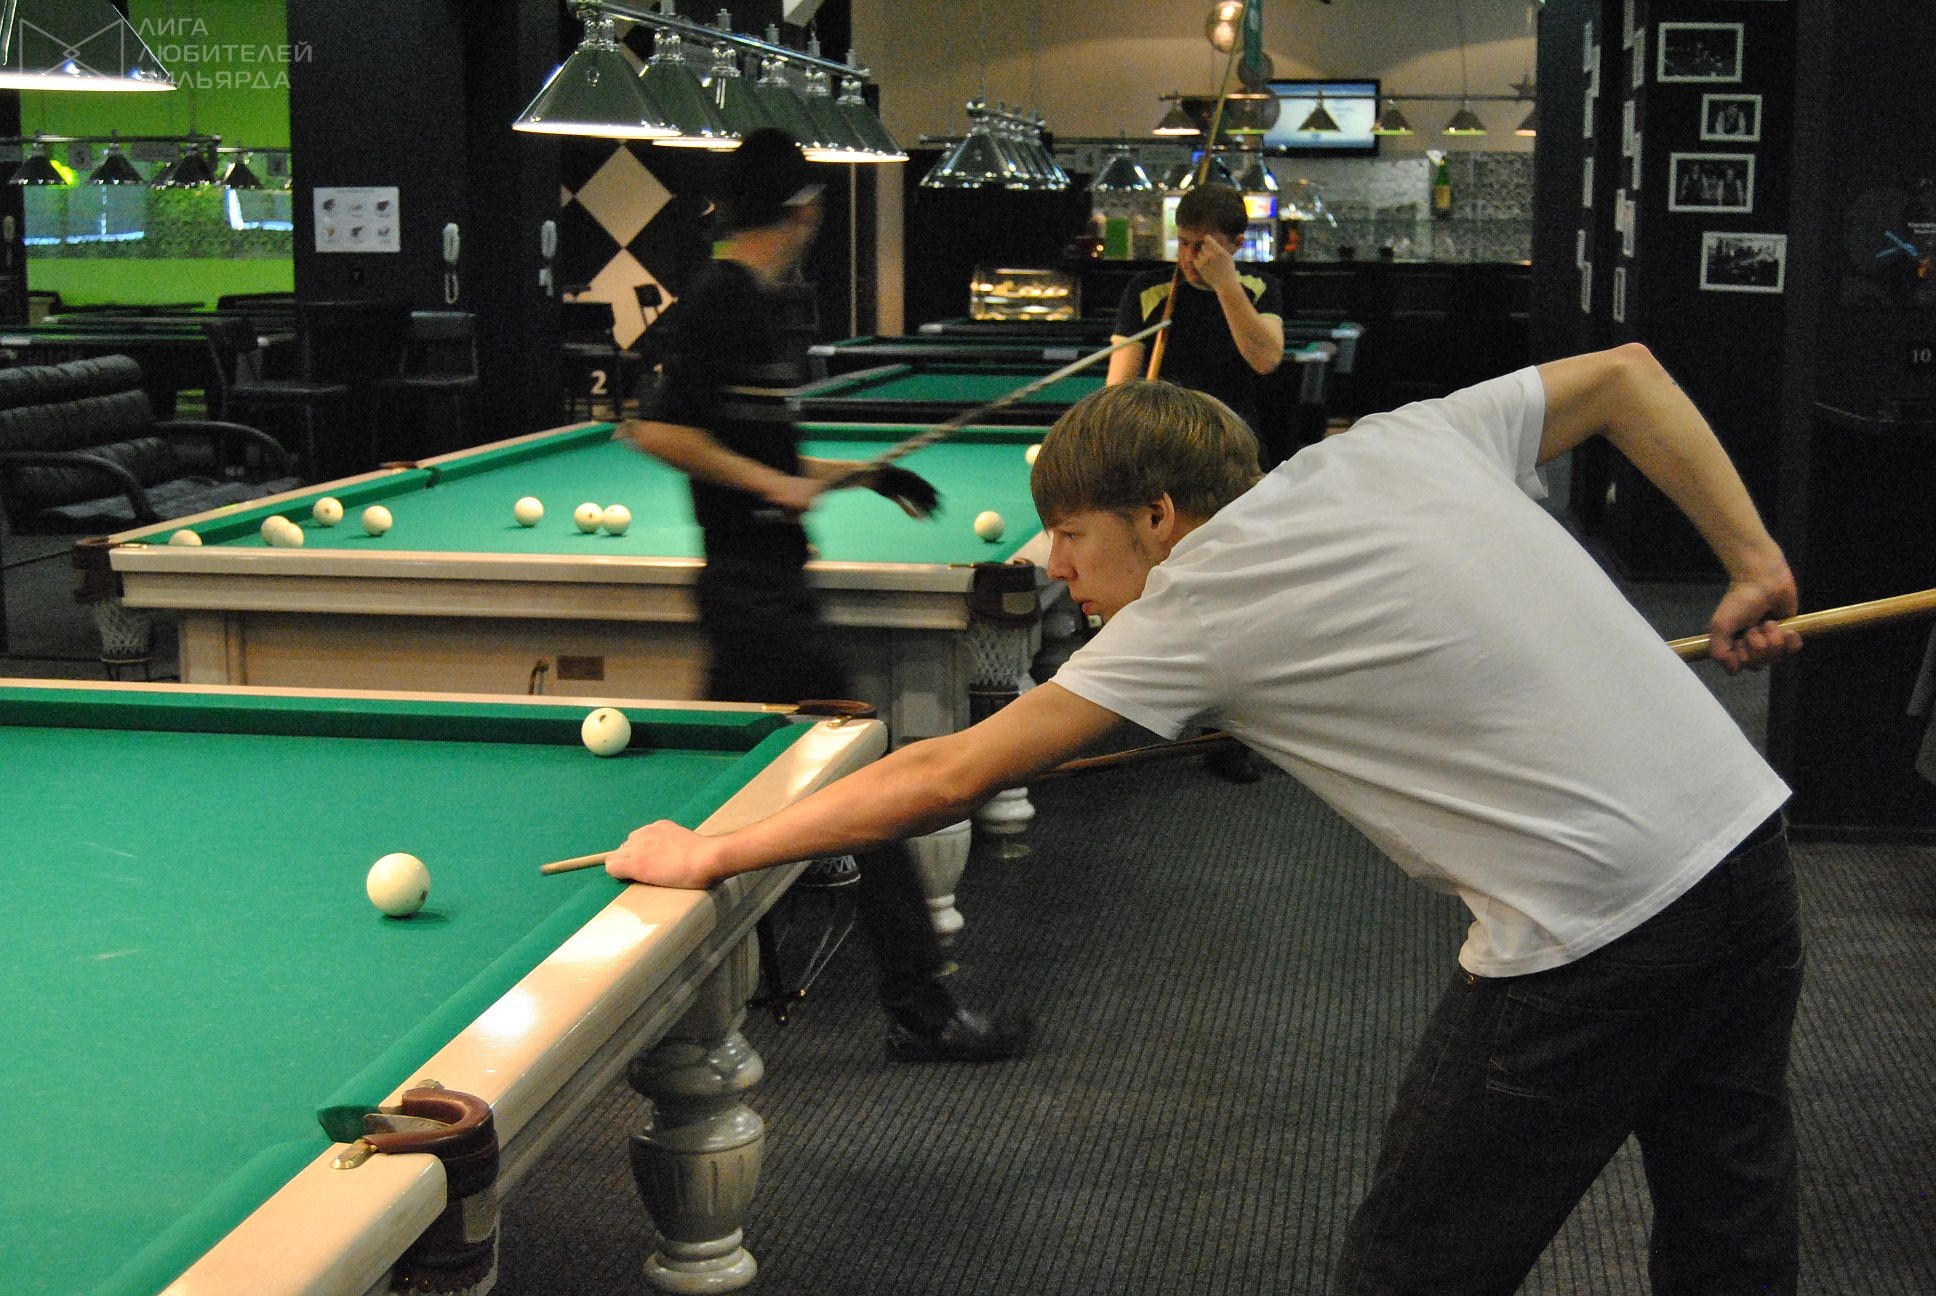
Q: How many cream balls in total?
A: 12